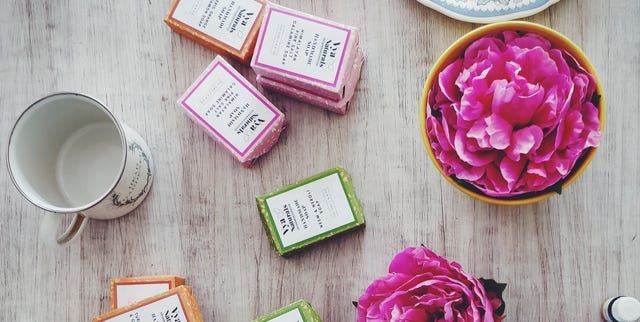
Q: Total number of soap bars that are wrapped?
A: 8